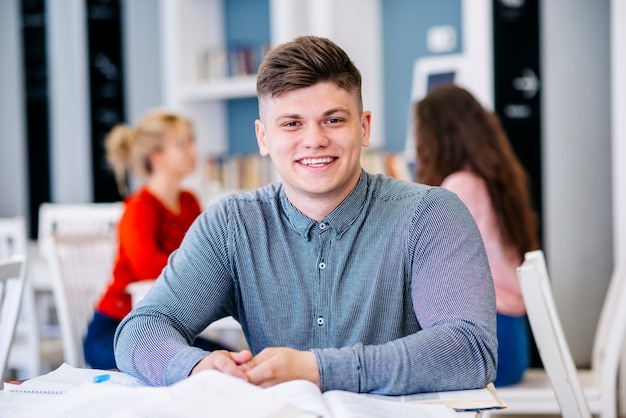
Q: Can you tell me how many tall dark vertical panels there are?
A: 3